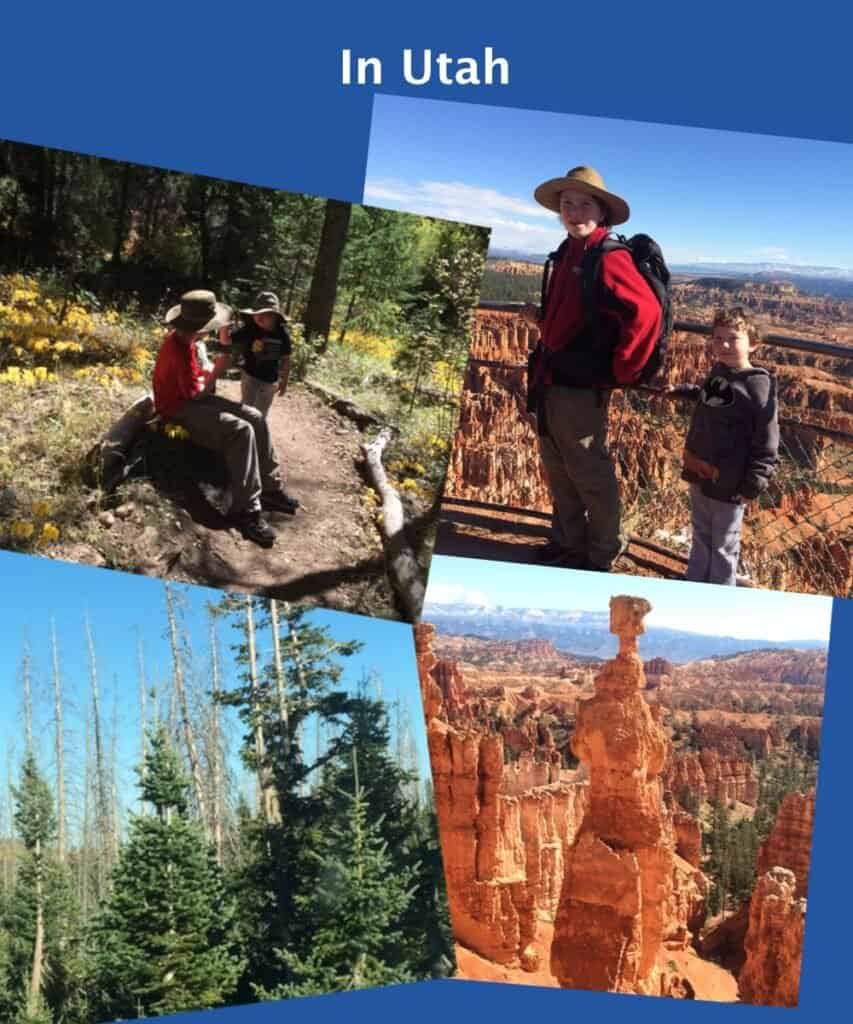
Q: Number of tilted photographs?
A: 4